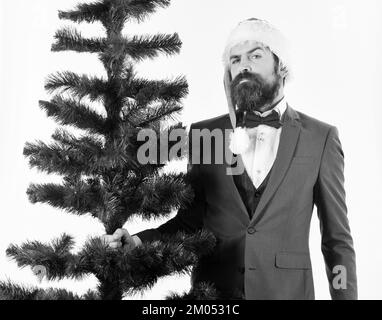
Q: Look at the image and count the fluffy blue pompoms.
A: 0